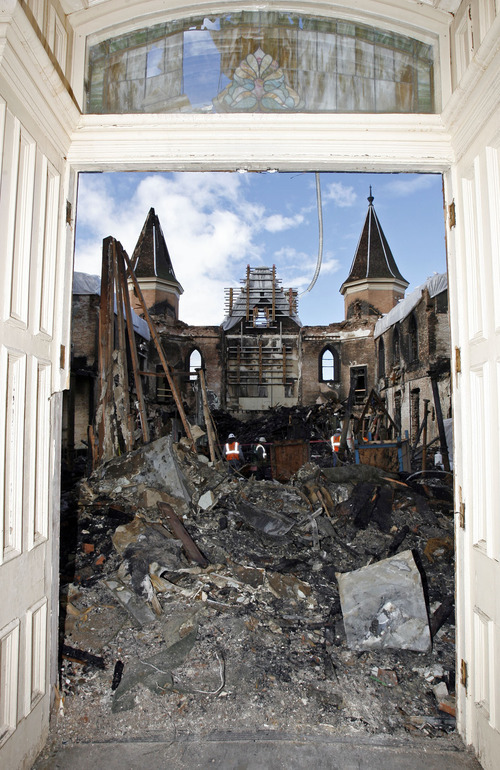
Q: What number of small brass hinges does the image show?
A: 6